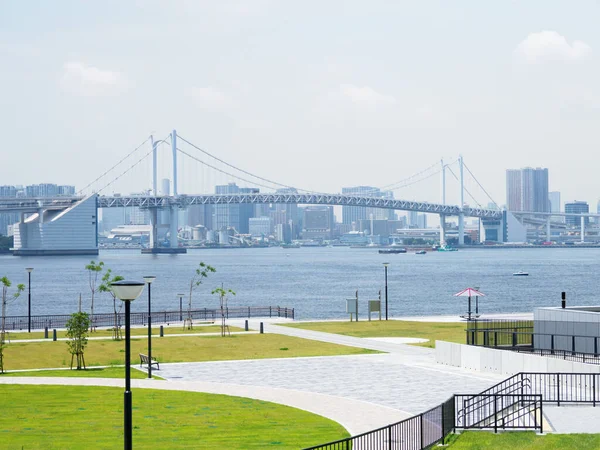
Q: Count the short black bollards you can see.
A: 5